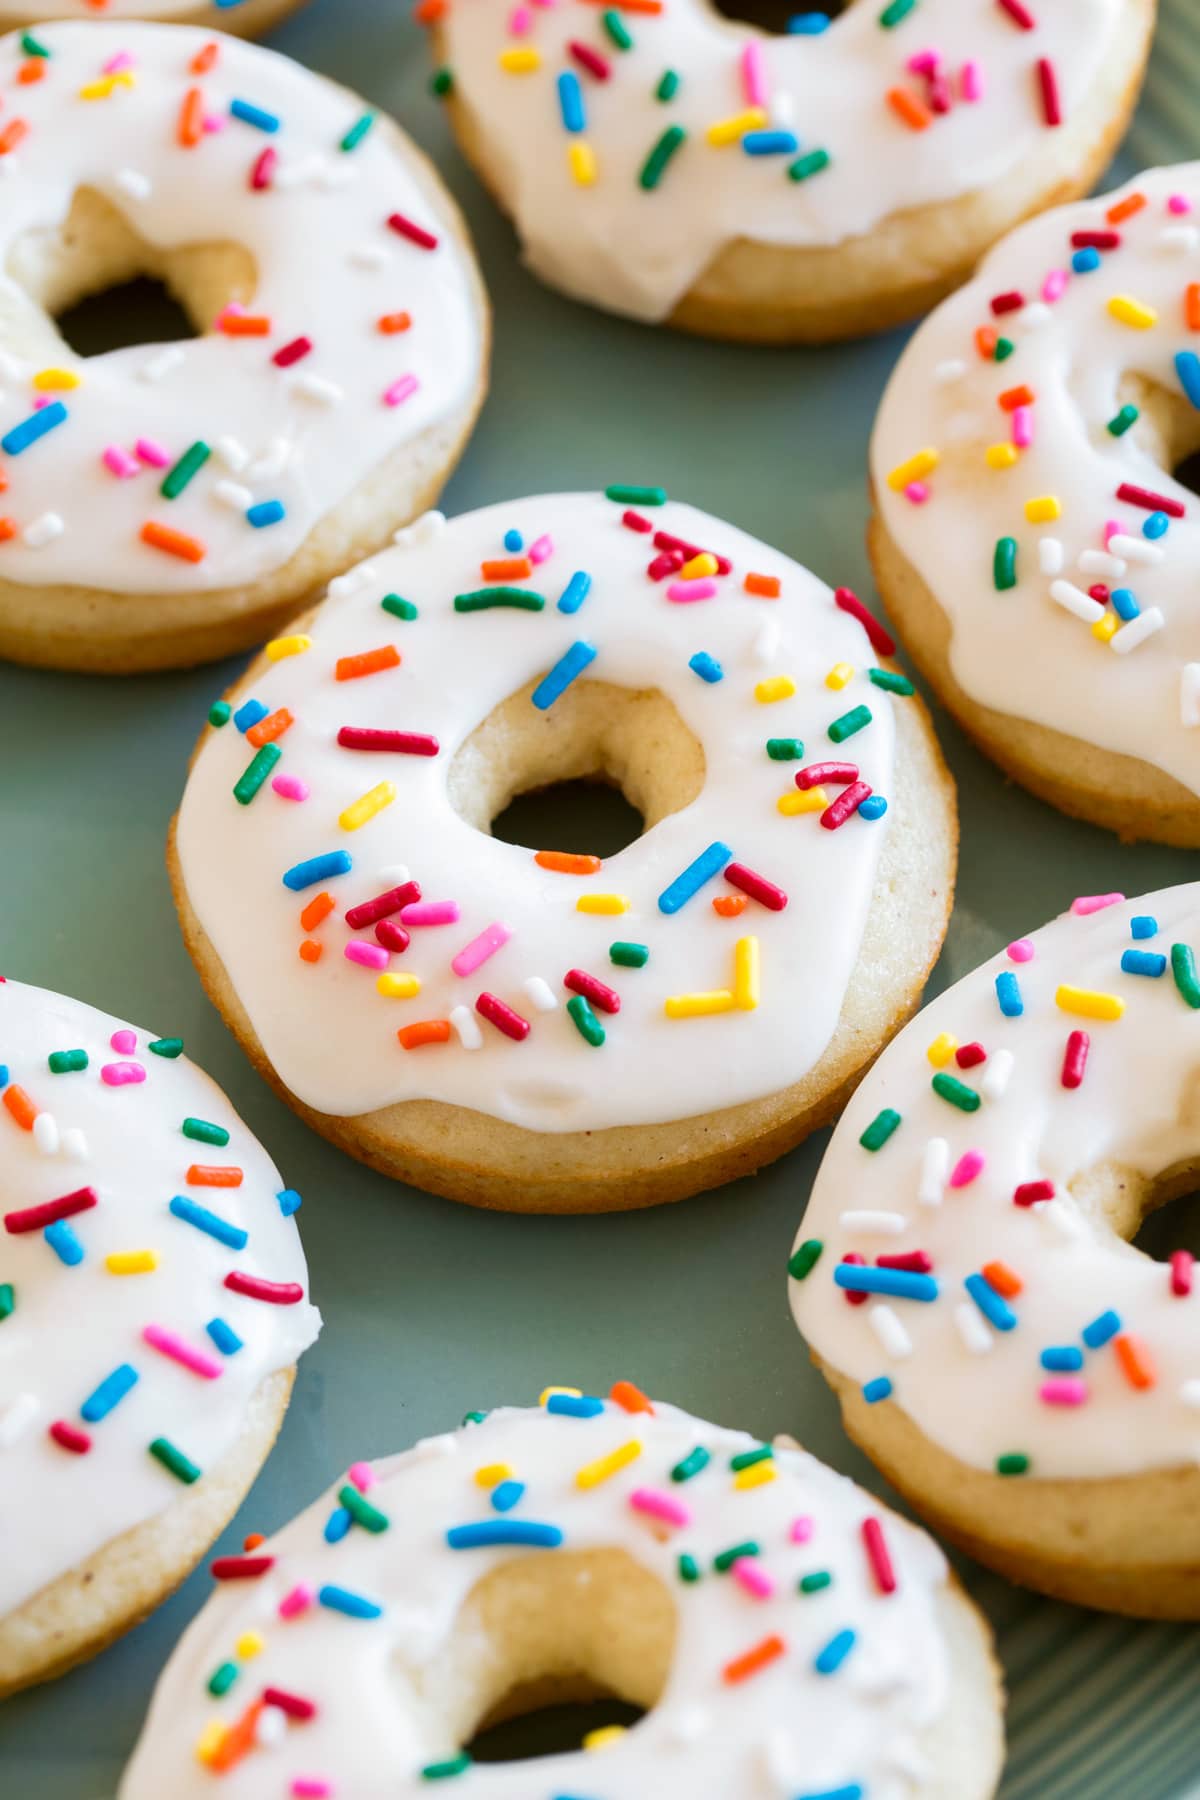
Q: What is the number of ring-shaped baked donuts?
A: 8